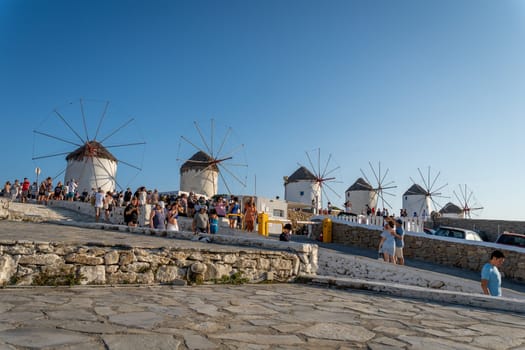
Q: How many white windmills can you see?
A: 6